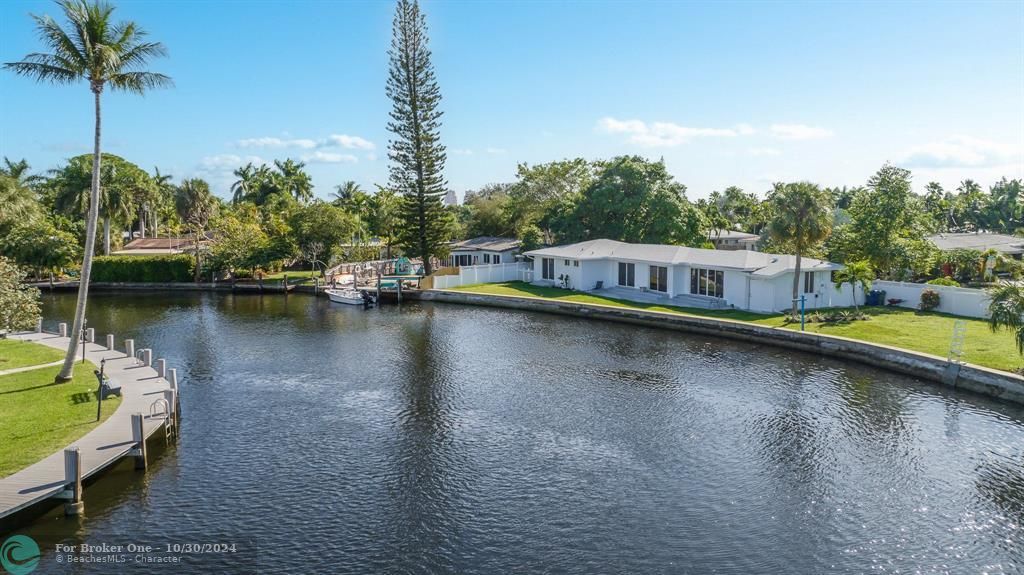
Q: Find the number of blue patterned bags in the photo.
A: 0